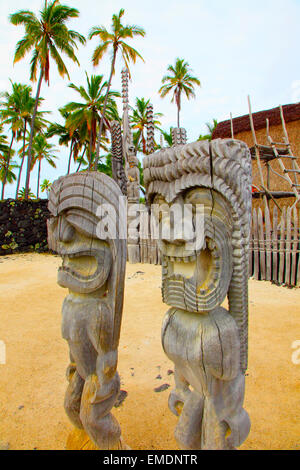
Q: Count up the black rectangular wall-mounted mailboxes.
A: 0